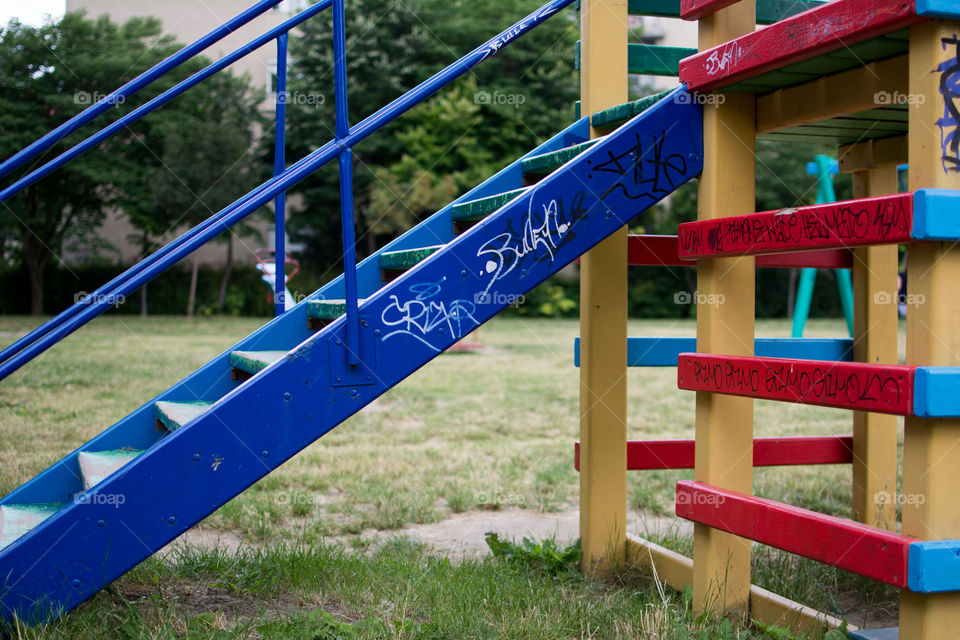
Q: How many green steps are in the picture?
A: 9